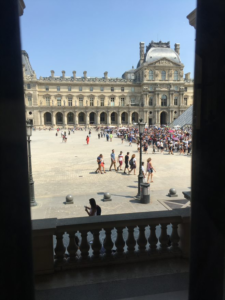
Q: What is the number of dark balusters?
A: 11